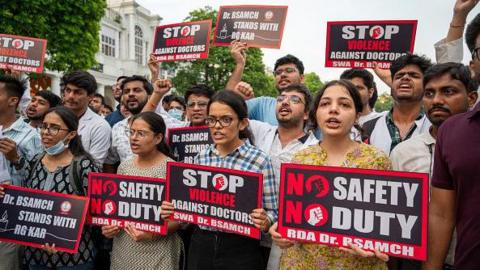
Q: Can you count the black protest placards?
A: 9